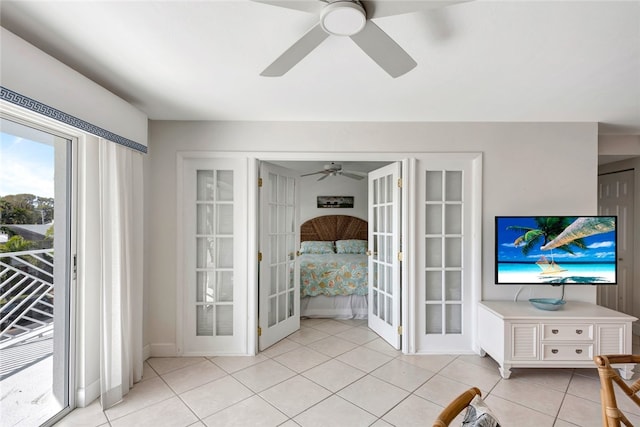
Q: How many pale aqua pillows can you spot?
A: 2